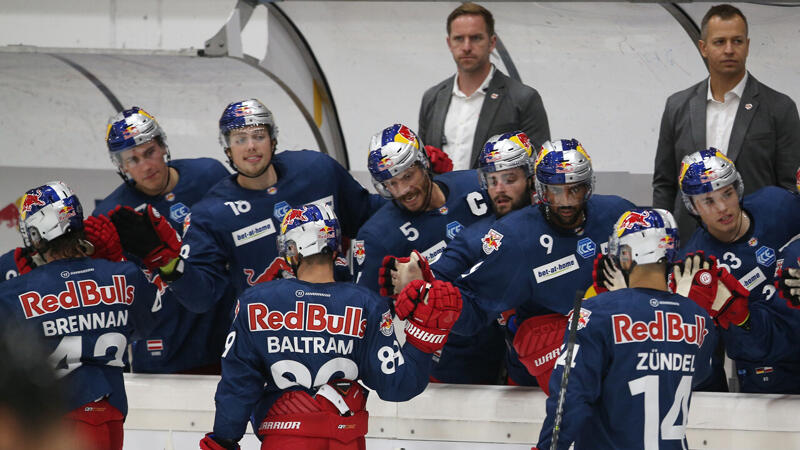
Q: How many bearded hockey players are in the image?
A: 3